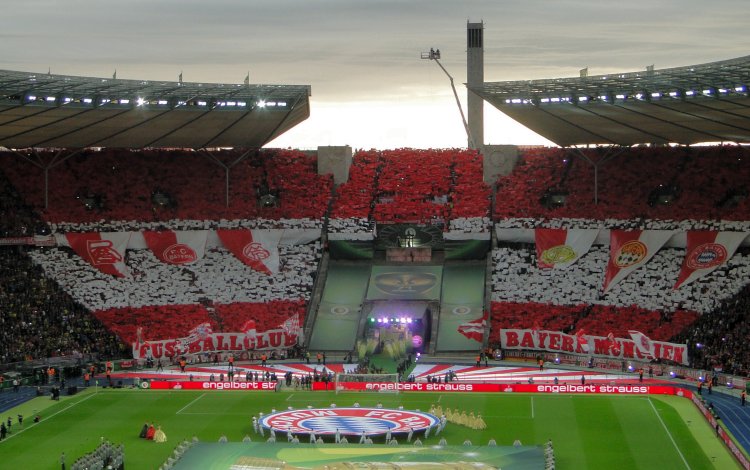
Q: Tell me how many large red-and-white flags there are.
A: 6